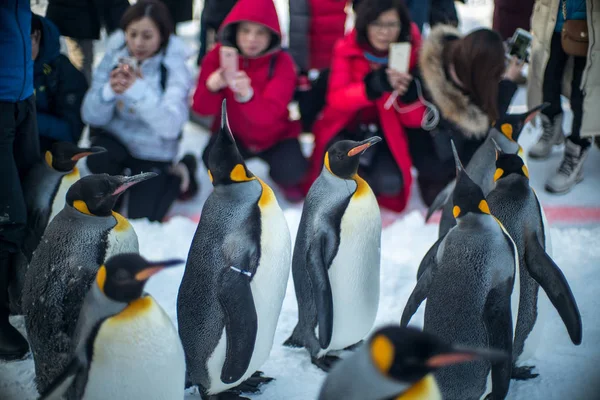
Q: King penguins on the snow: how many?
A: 9